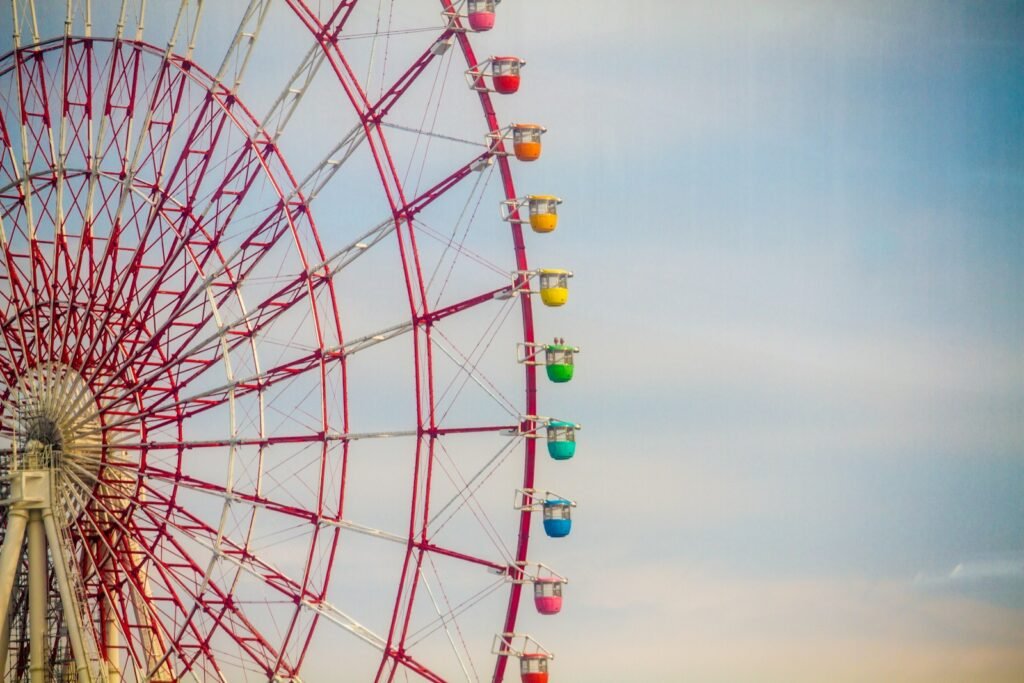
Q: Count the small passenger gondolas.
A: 10